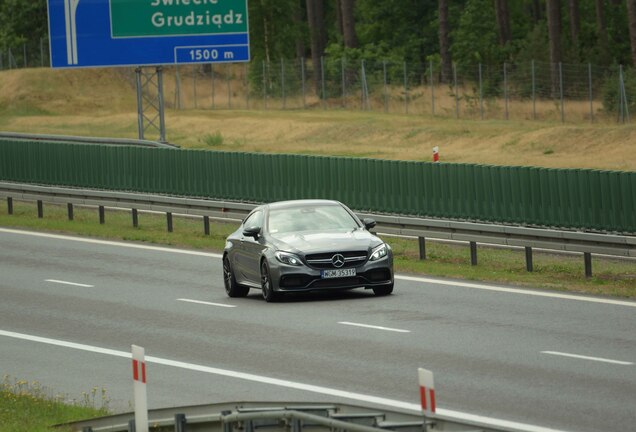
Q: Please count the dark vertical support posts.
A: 11